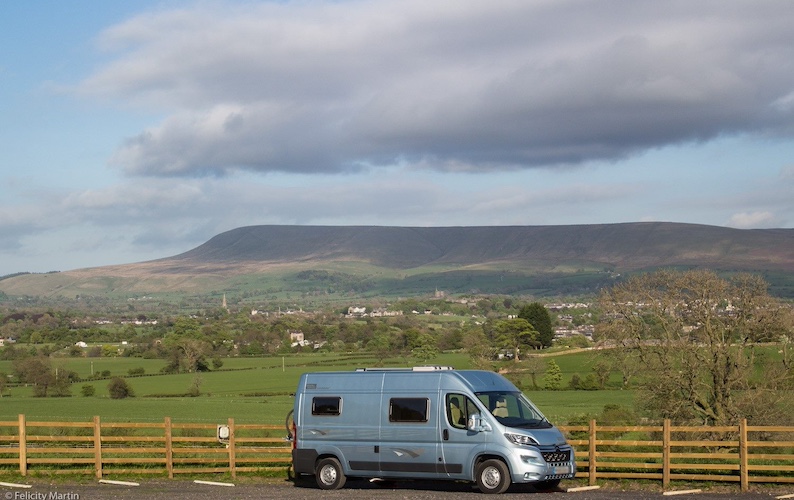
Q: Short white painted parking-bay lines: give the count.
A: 6